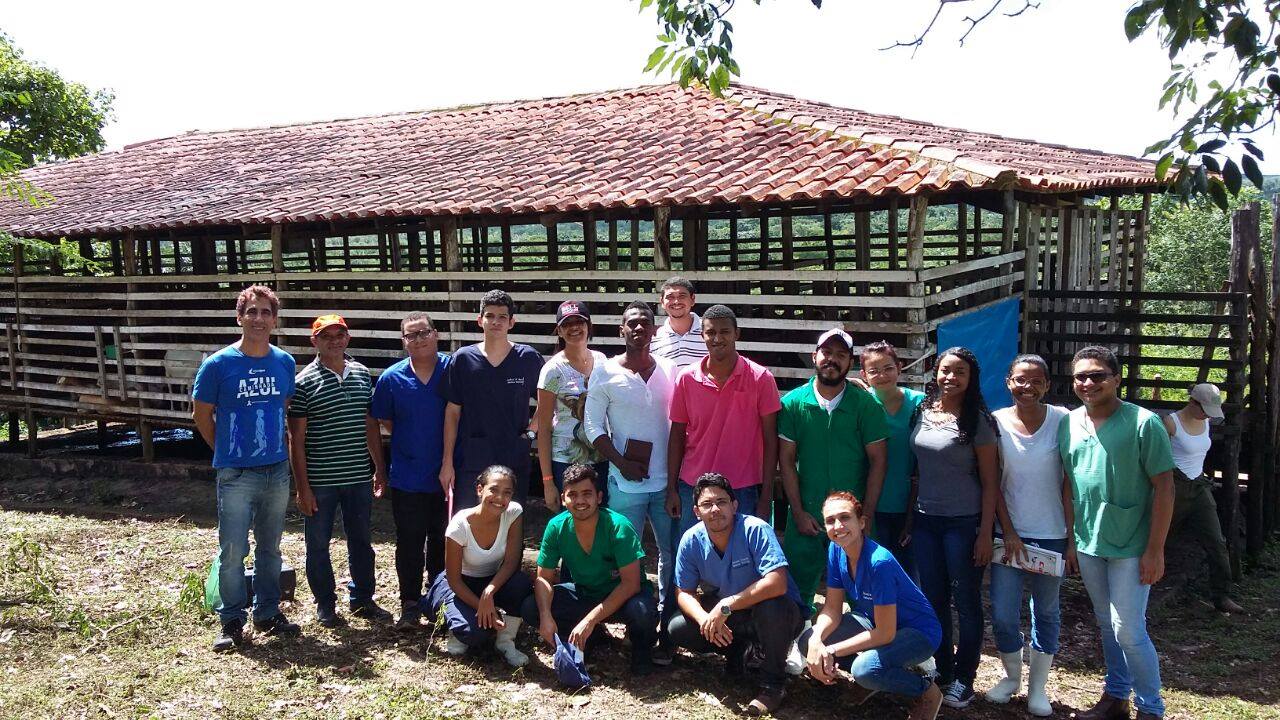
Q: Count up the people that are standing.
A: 14